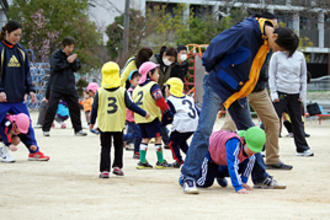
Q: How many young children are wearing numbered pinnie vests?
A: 3